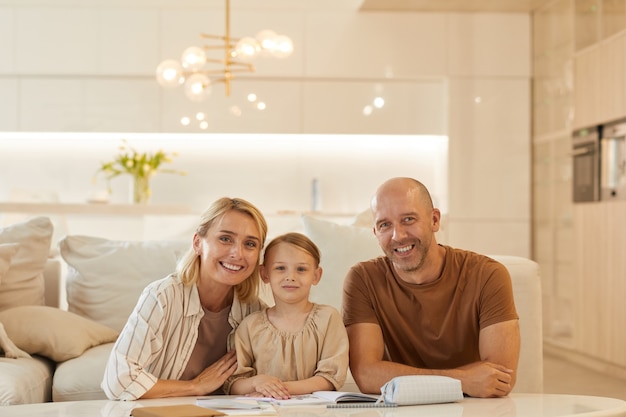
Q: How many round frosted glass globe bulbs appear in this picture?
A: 6